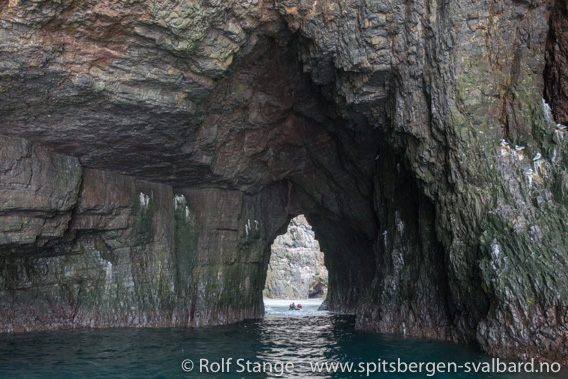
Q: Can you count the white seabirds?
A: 5